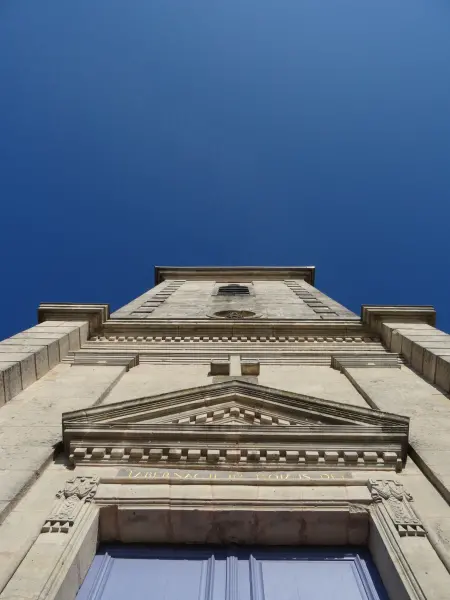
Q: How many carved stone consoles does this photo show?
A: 2